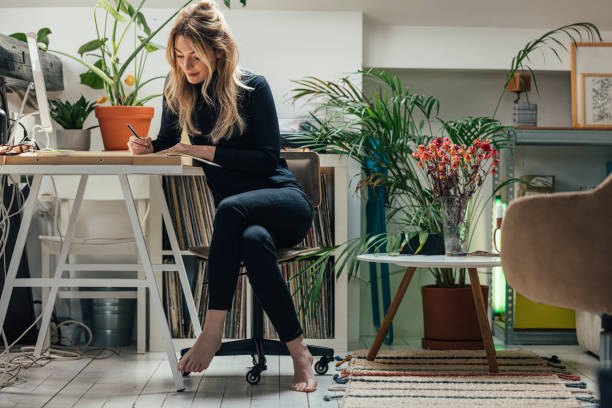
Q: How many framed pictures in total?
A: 2